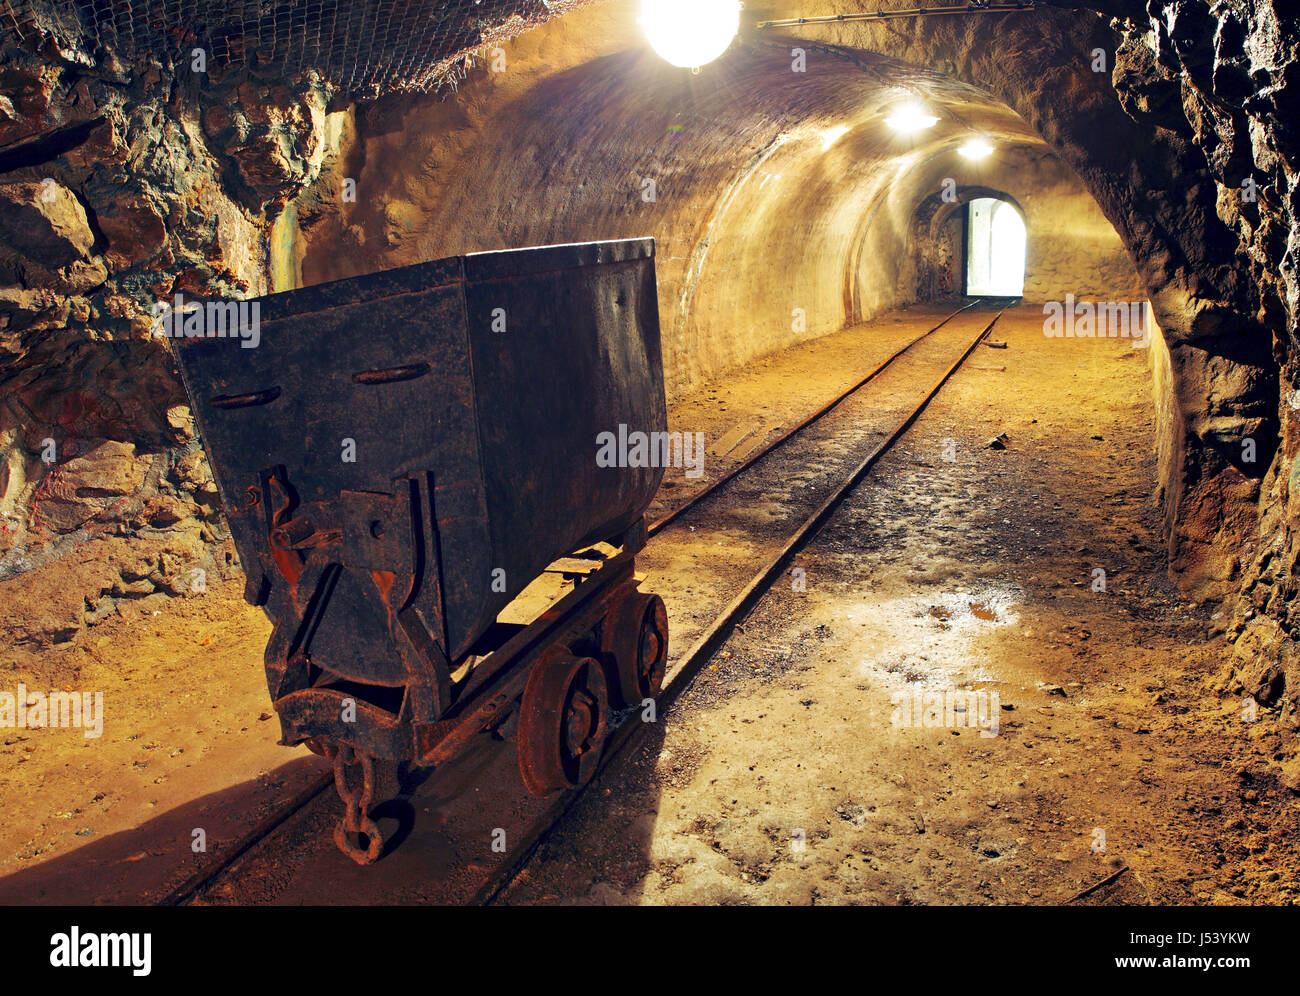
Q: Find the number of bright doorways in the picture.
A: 1